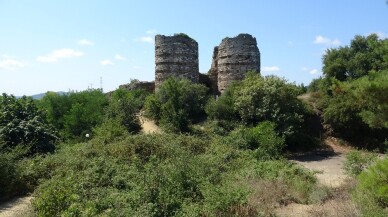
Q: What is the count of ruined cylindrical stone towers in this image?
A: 2